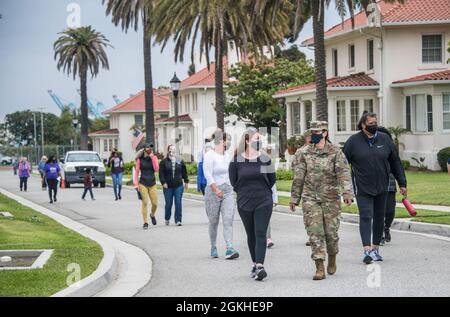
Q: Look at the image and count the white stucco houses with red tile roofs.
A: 3